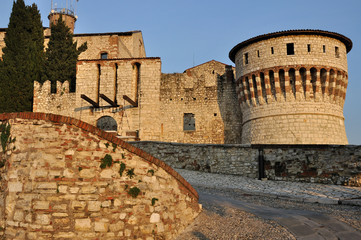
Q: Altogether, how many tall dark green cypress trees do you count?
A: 2